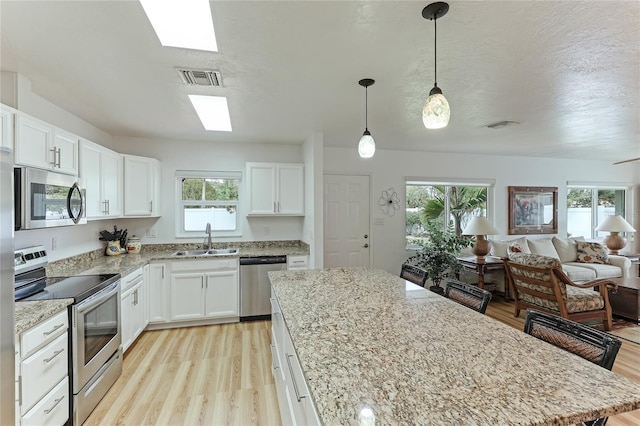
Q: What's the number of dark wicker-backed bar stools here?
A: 3